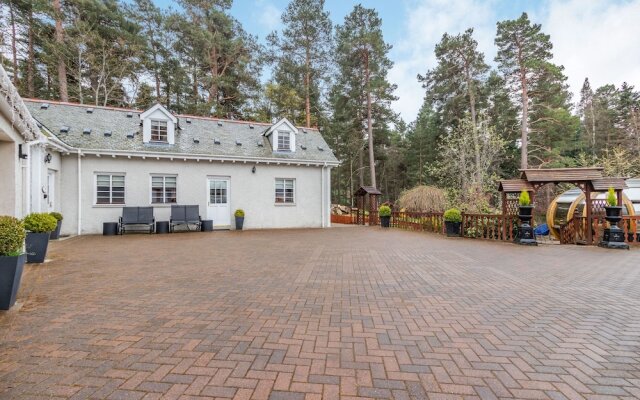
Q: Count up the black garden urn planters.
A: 2